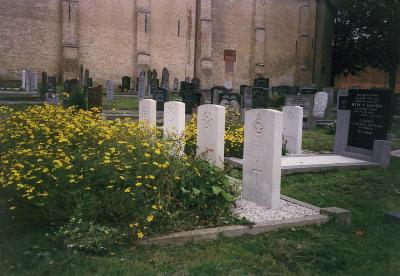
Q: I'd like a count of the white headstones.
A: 5